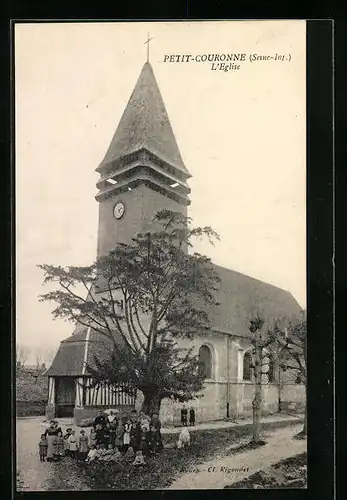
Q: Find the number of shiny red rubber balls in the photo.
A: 0